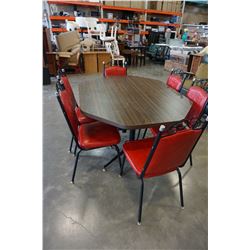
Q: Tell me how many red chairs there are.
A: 6